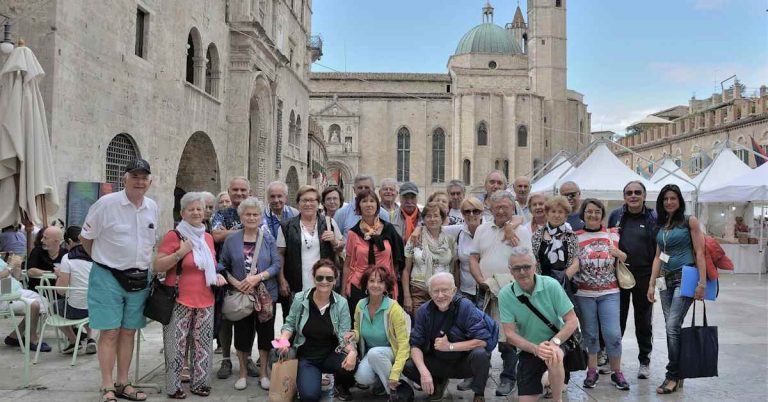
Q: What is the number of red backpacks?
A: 1